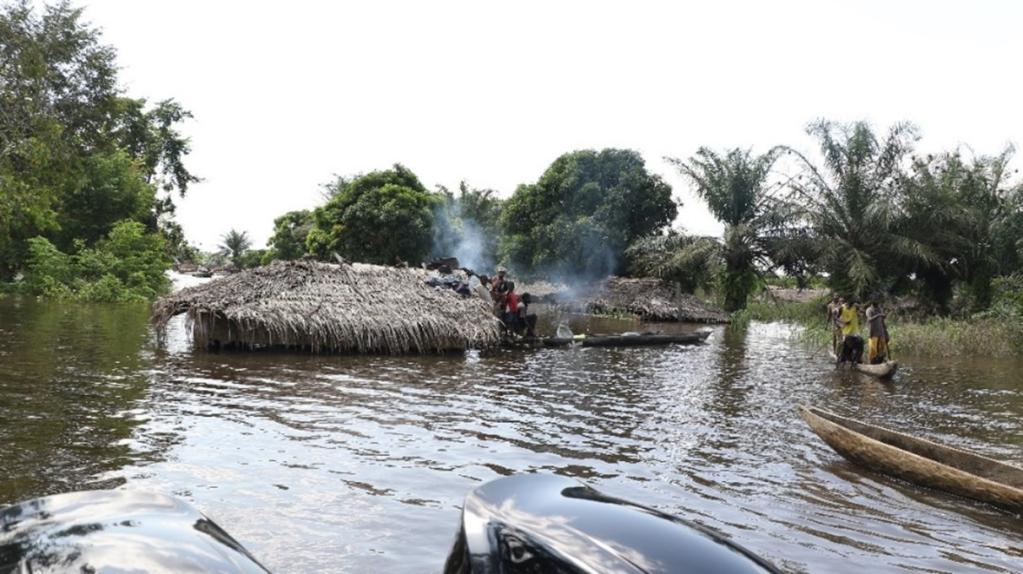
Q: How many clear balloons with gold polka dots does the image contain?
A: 0